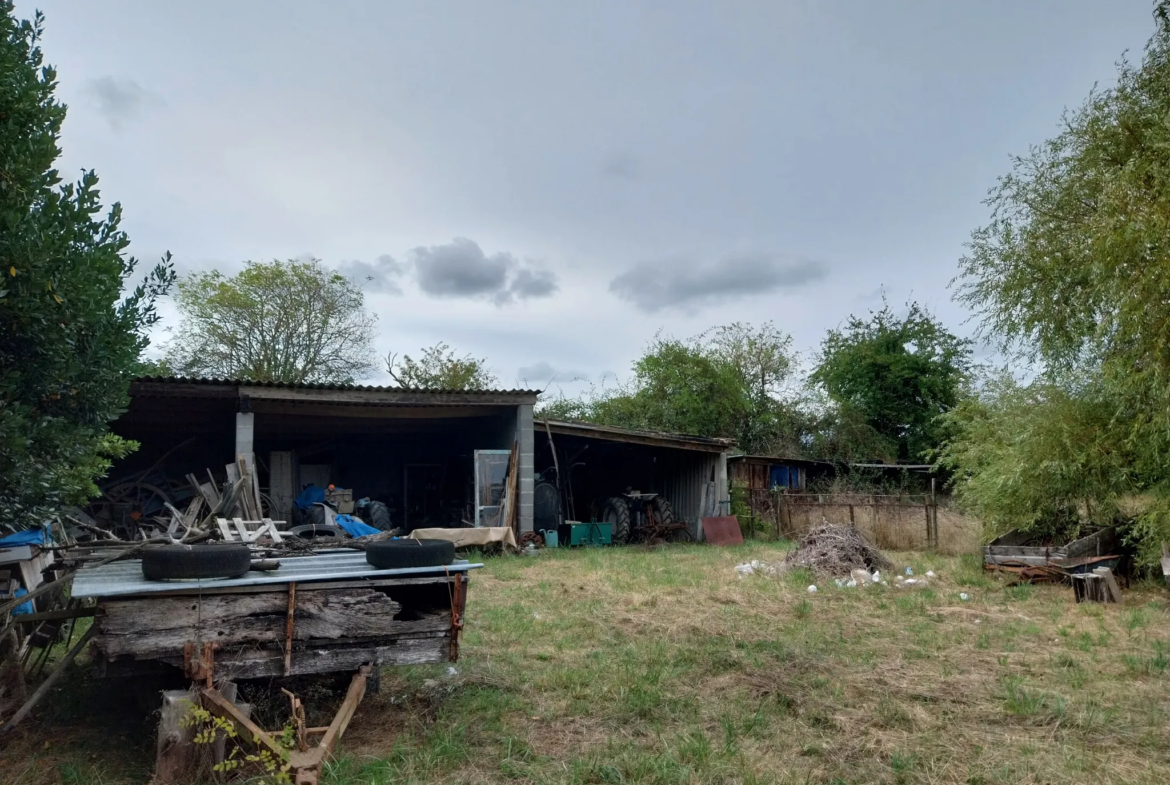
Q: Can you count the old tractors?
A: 2